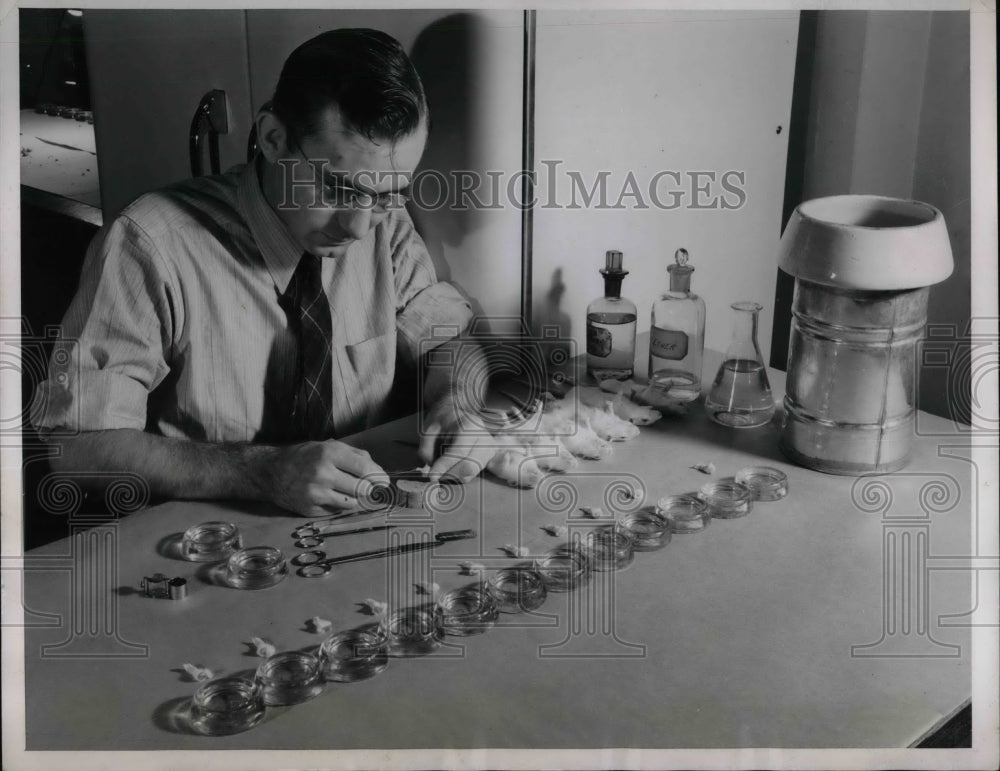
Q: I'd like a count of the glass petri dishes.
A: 14